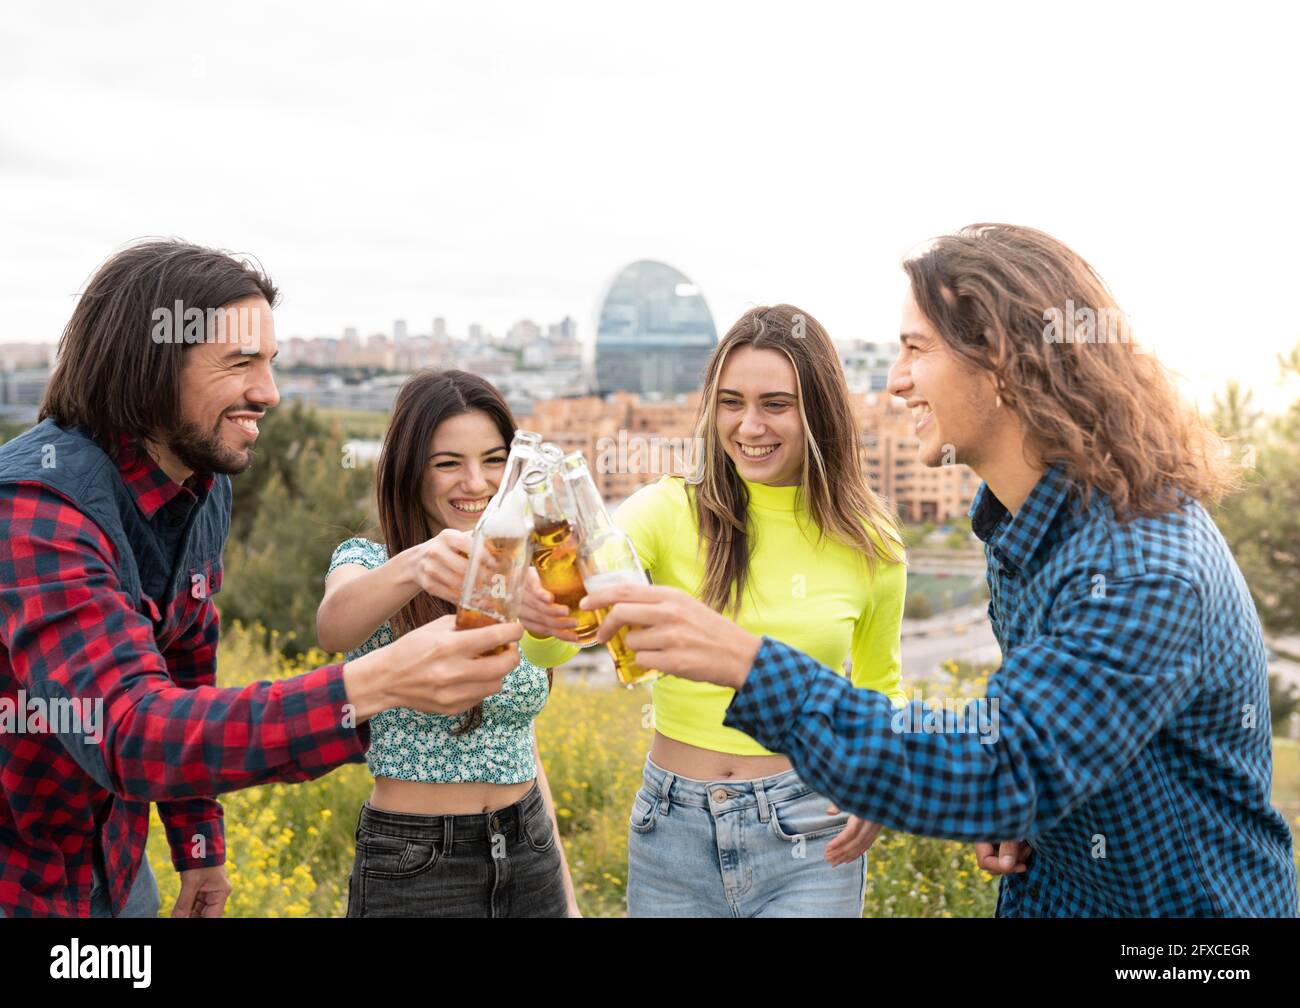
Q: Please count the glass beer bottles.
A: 4